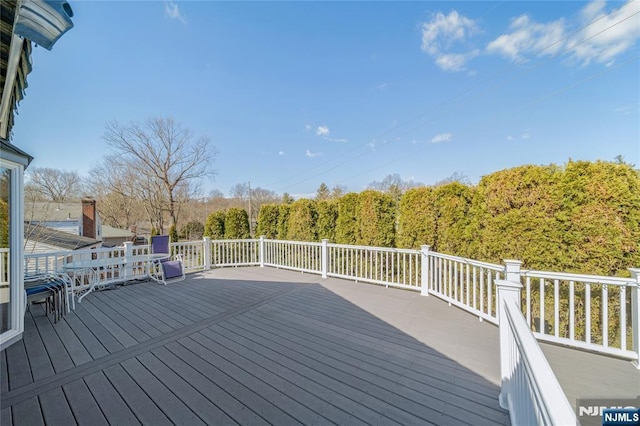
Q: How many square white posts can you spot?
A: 8